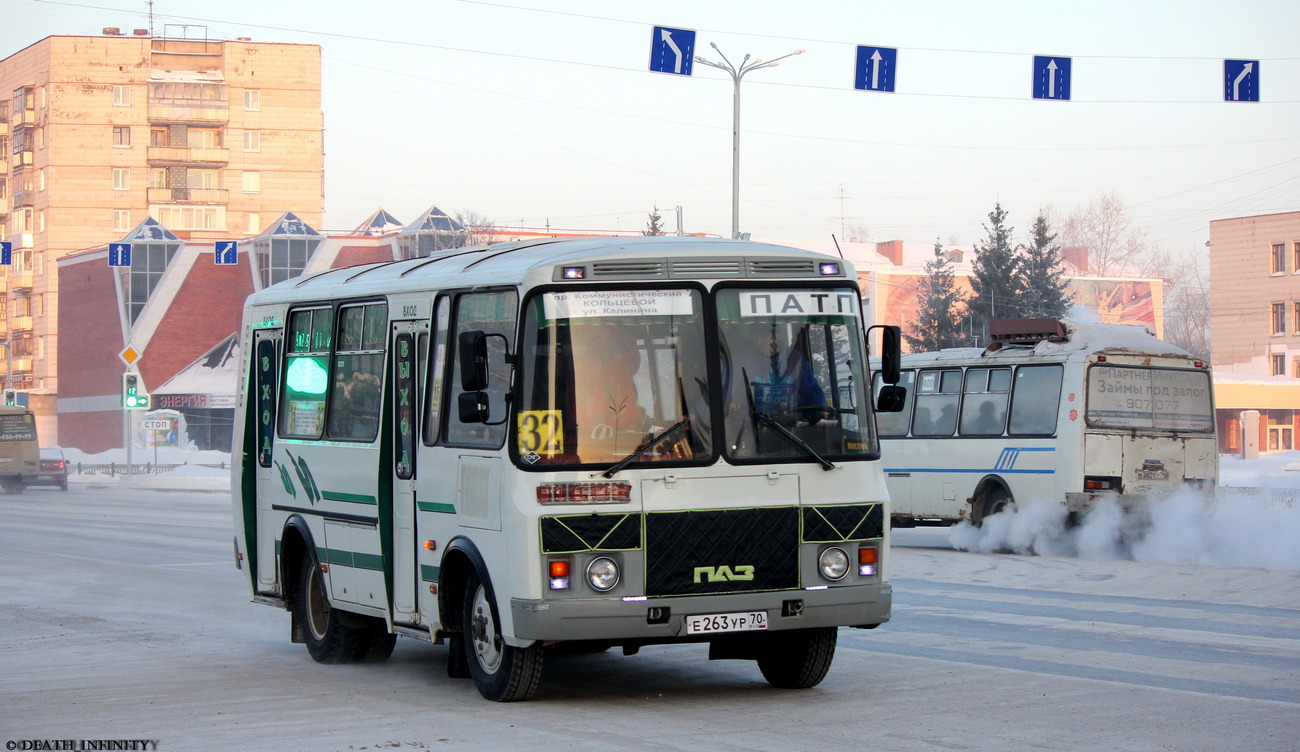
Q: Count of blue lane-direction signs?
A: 7